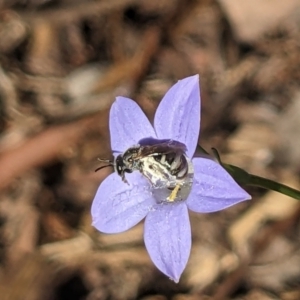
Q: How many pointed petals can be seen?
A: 5